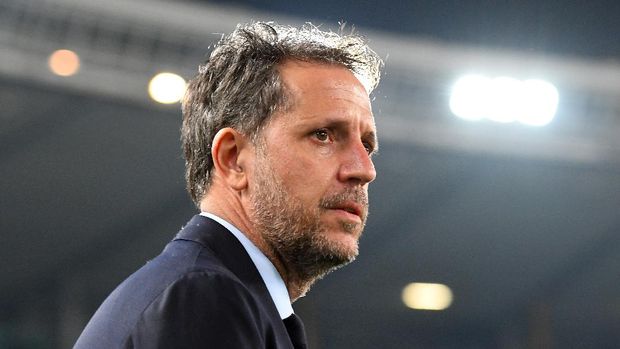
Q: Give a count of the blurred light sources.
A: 4